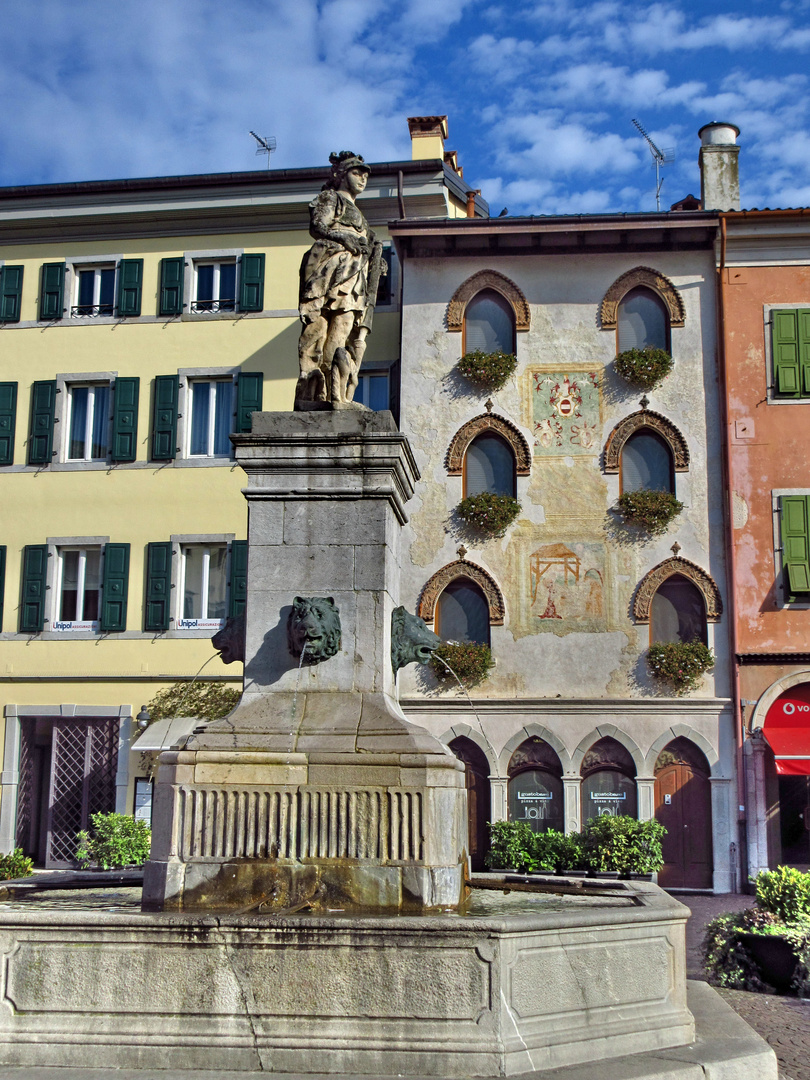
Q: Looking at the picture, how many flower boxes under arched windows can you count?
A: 6